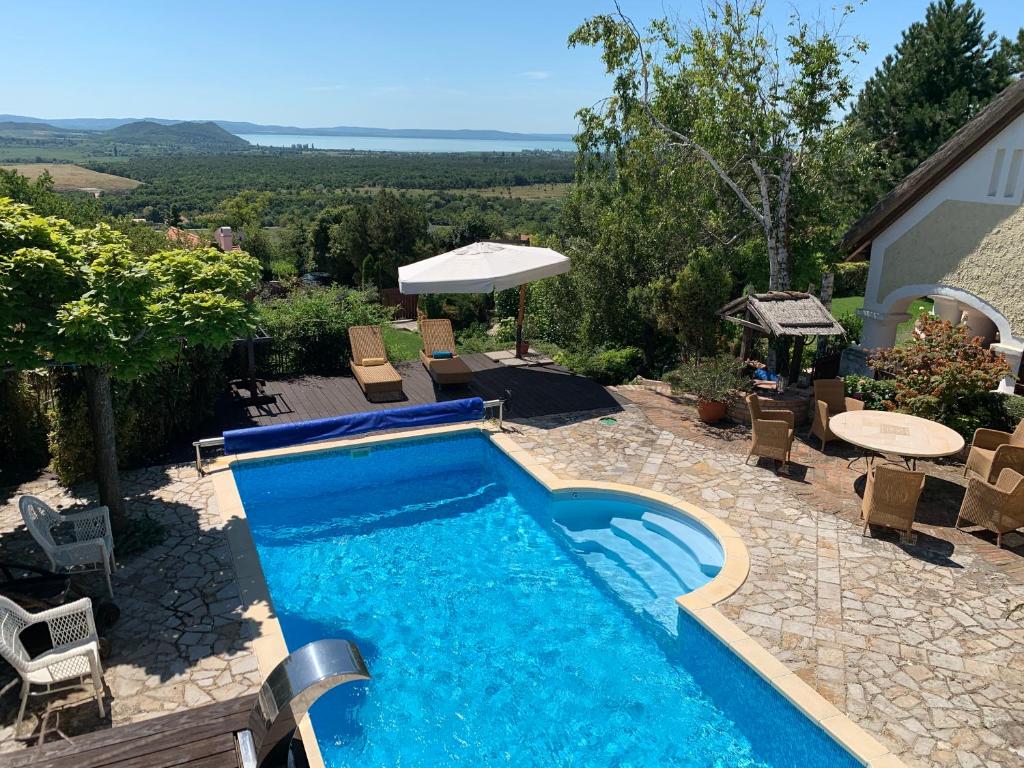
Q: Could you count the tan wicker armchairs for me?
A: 5